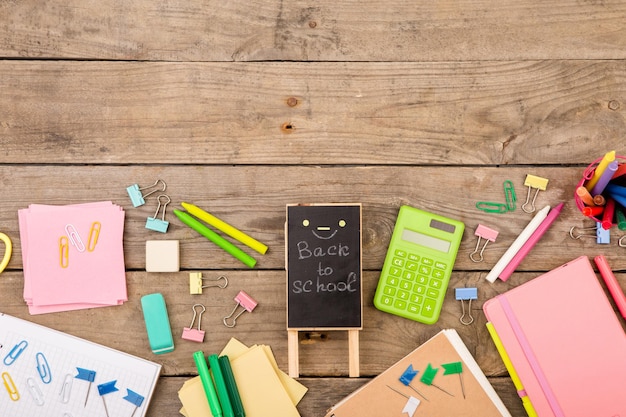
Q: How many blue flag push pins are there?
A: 4